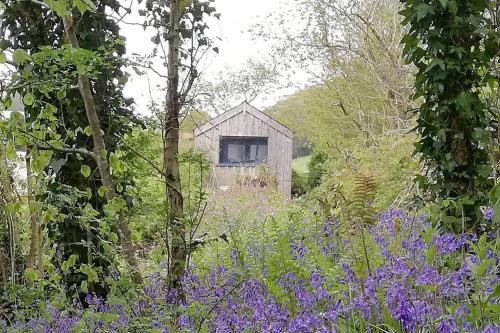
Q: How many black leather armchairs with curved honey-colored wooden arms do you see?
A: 0